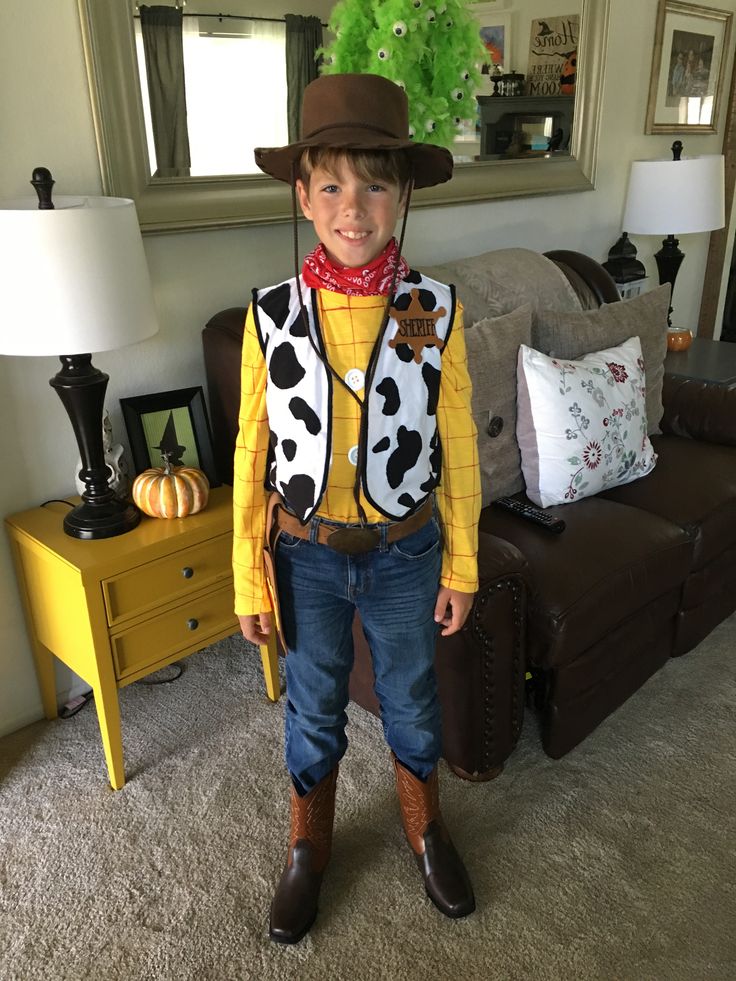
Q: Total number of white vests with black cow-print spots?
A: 1